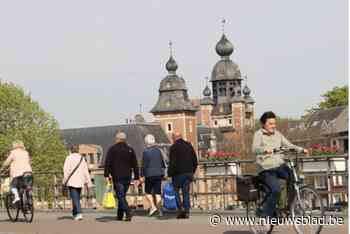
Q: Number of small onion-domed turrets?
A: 2